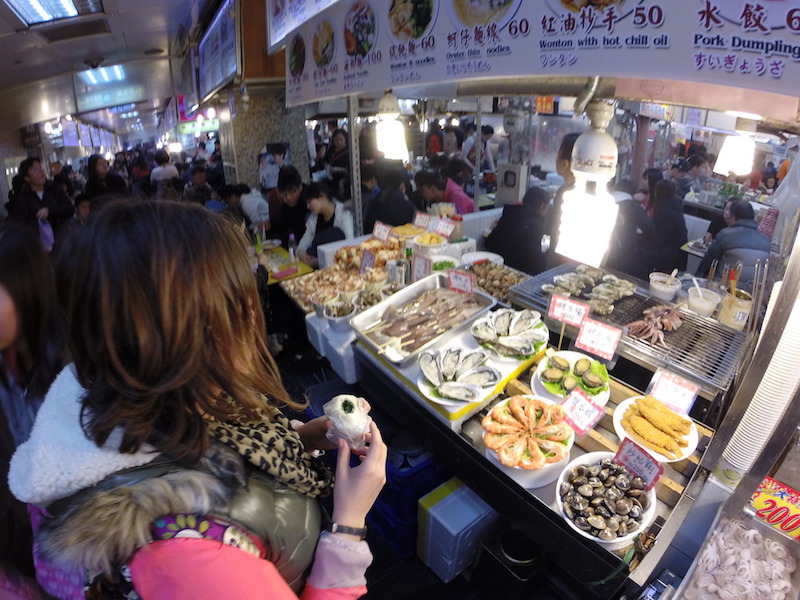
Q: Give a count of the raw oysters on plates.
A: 10